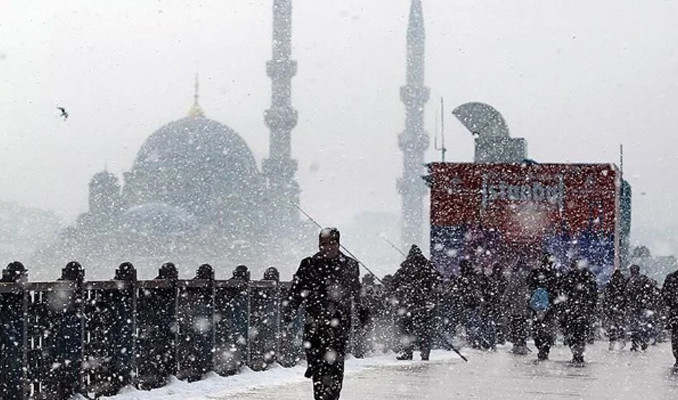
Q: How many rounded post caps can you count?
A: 7